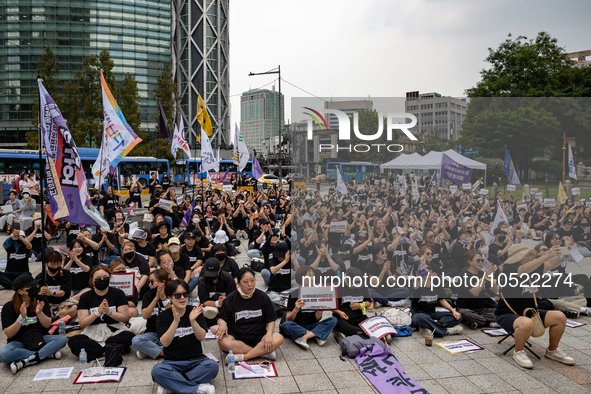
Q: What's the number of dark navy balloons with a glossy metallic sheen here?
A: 0